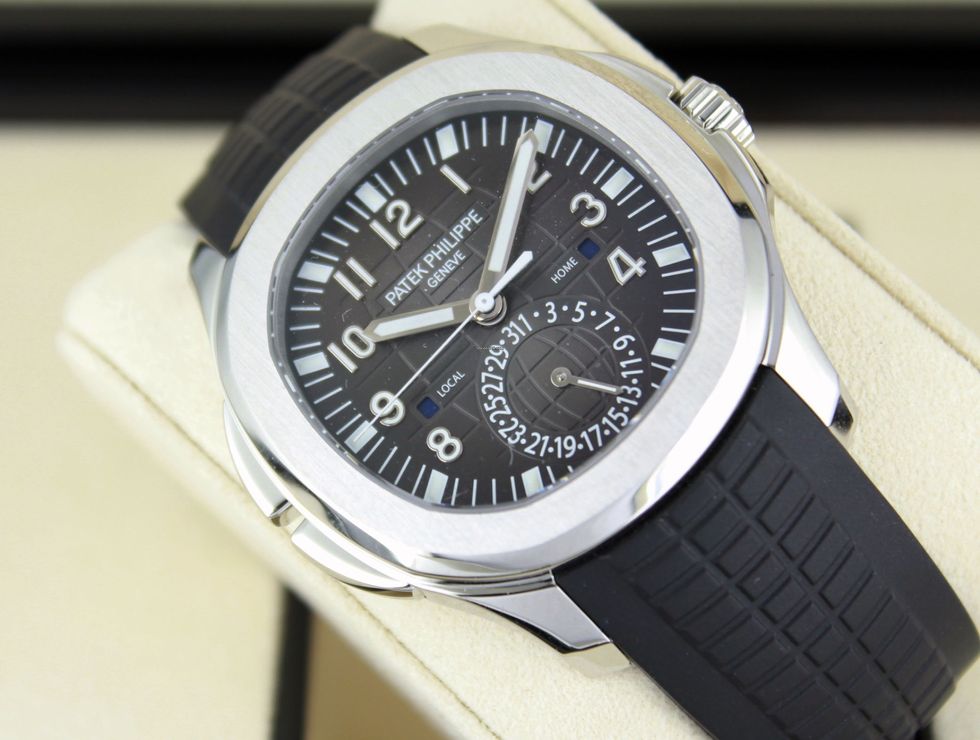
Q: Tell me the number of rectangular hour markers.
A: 11